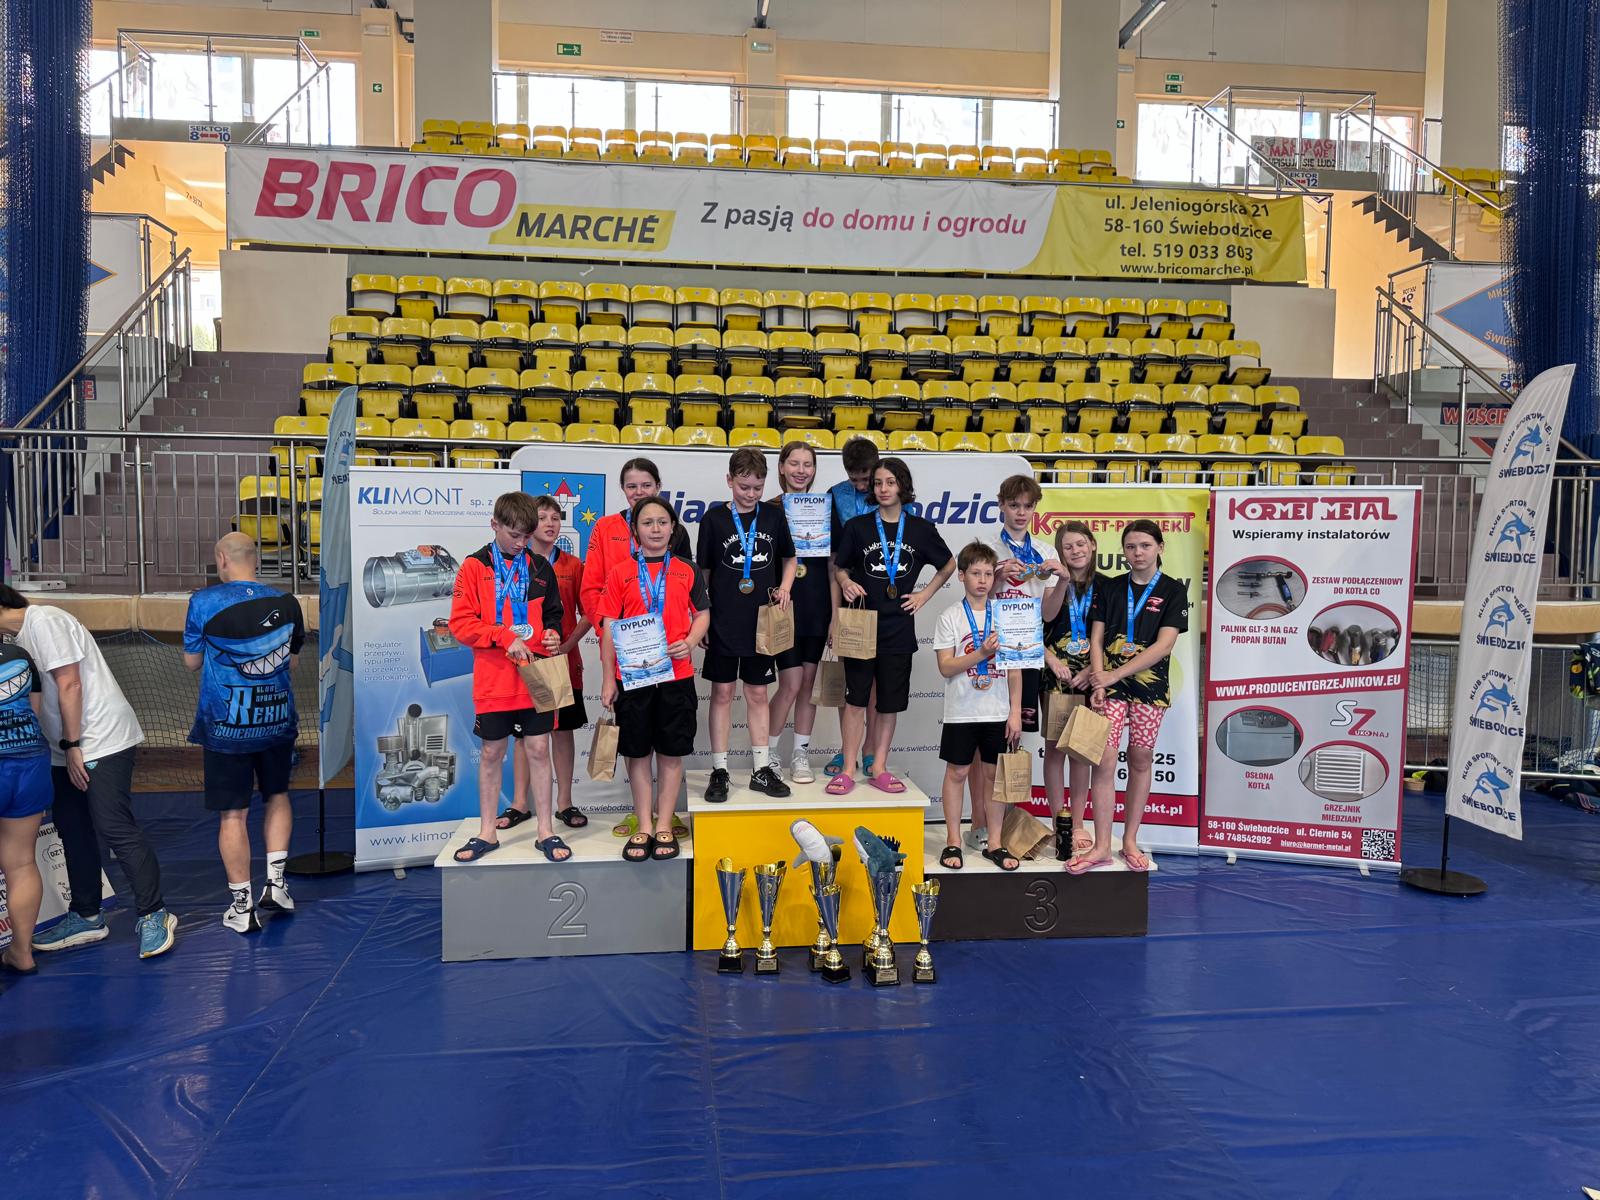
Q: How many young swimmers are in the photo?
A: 12